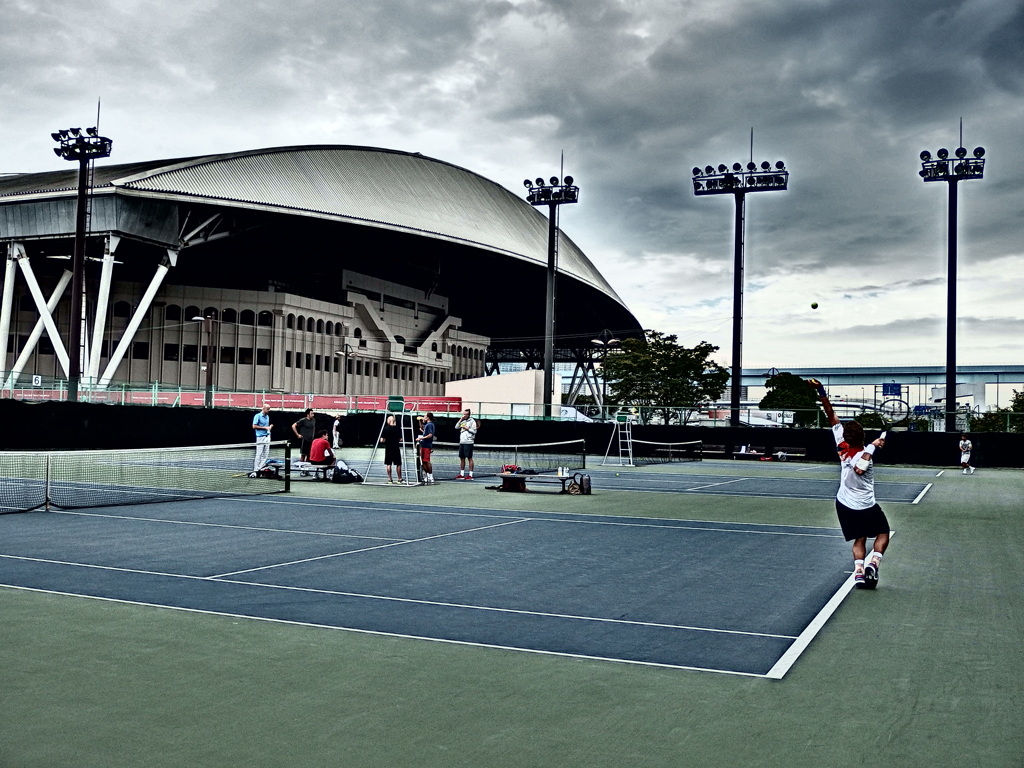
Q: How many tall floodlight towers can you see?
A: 4